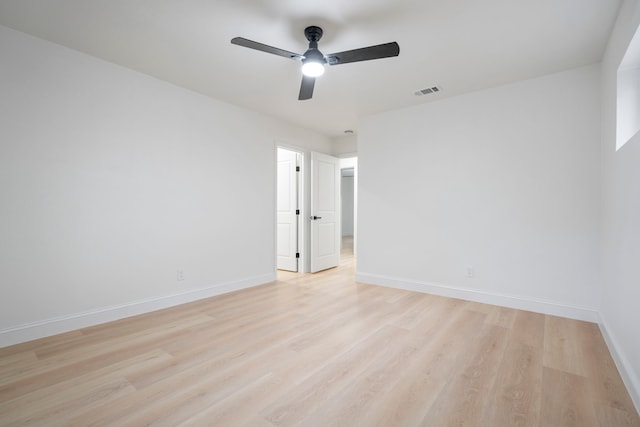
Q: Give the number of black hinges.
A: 3